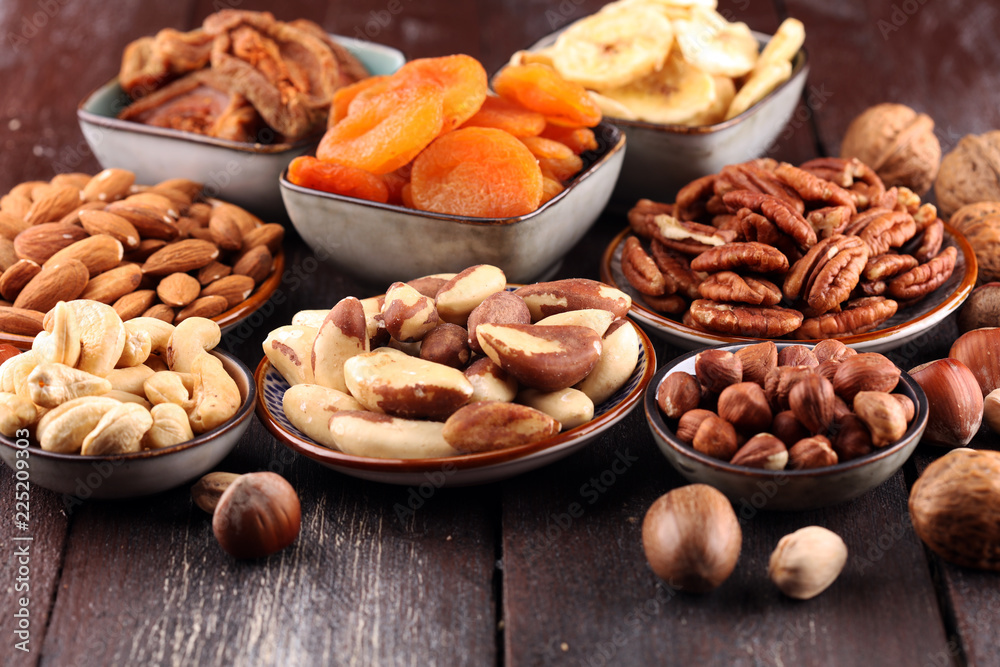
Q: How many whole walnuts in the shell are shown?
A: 4